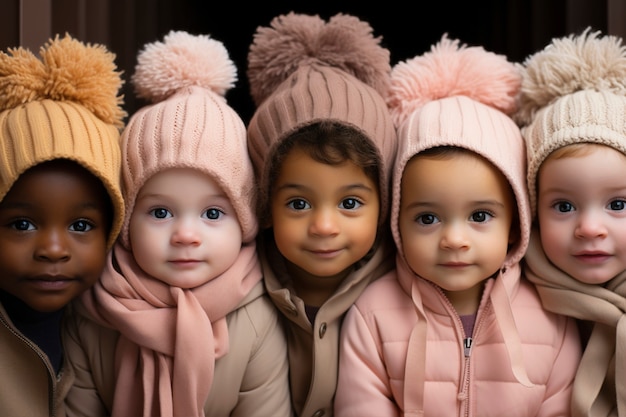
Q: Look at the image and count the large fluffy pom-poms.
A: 5